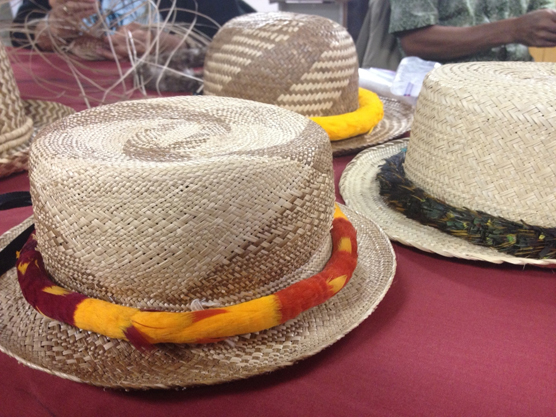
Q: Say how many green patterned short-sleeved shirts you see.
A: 1